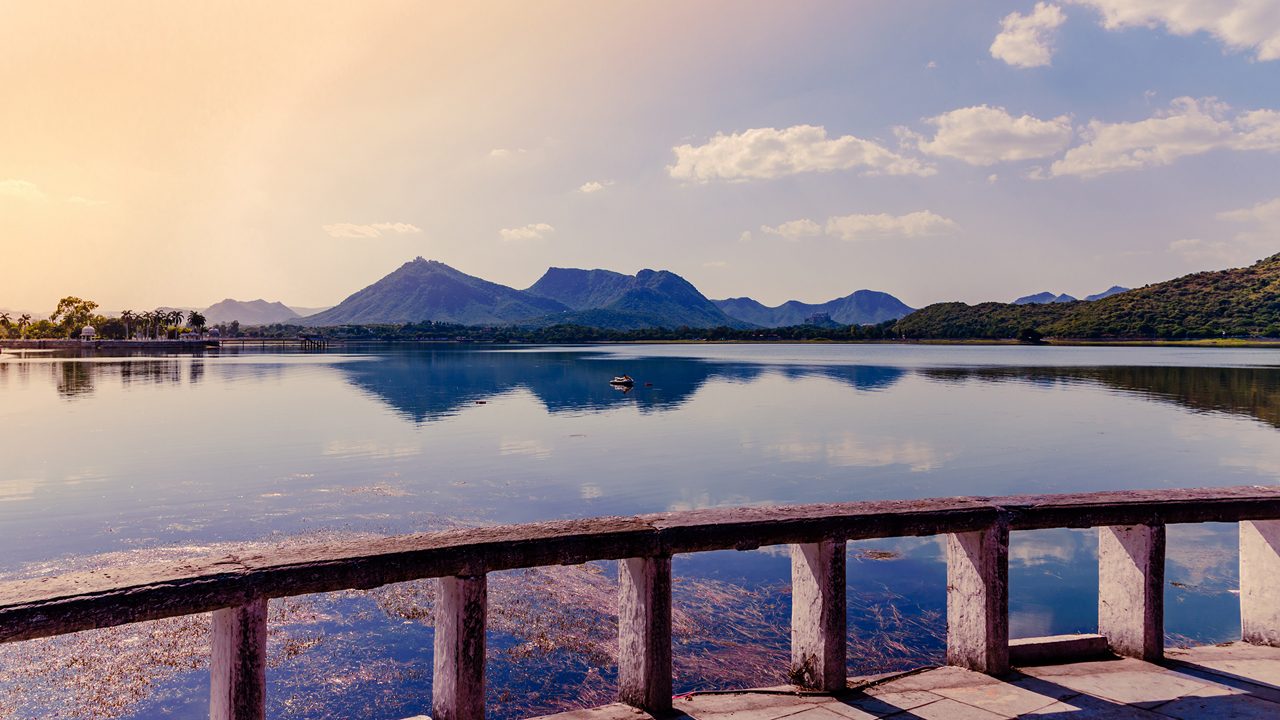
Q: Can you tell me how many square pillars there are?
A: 7